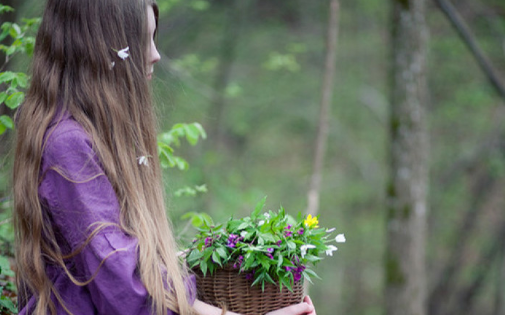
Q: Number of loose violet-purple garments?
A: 1